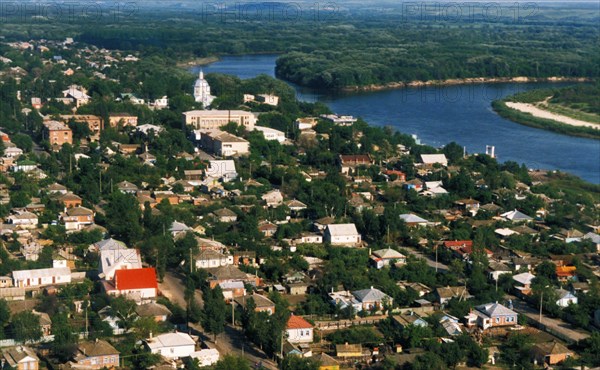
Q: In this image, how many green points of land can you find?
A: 2